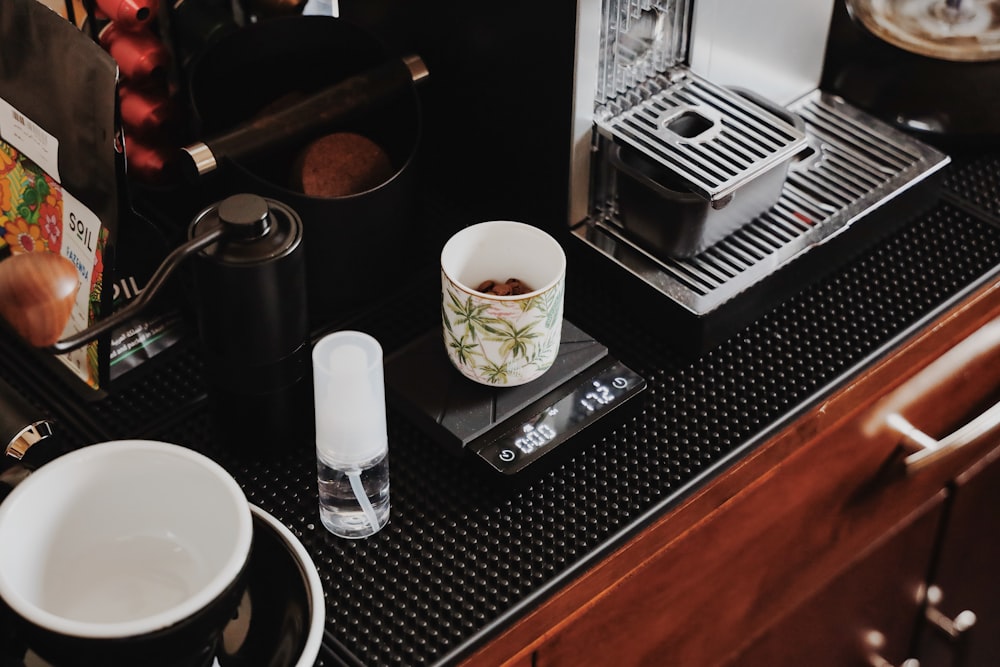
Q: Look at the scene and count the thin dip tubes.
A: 1